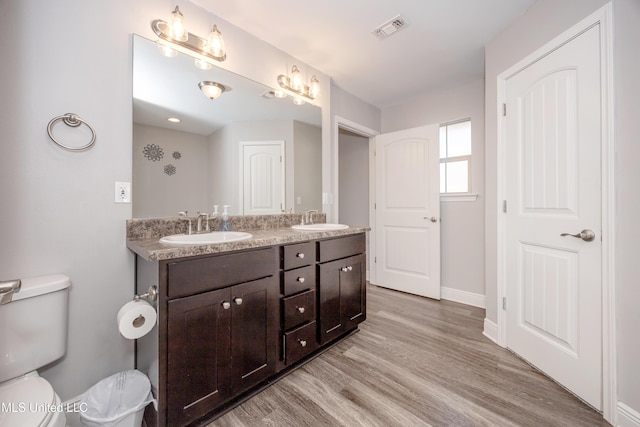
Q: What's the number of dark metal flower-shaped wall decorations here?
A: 3